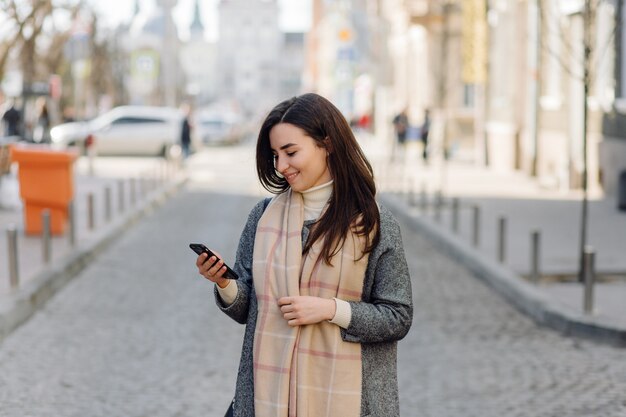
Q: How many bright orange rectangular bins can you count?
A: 1